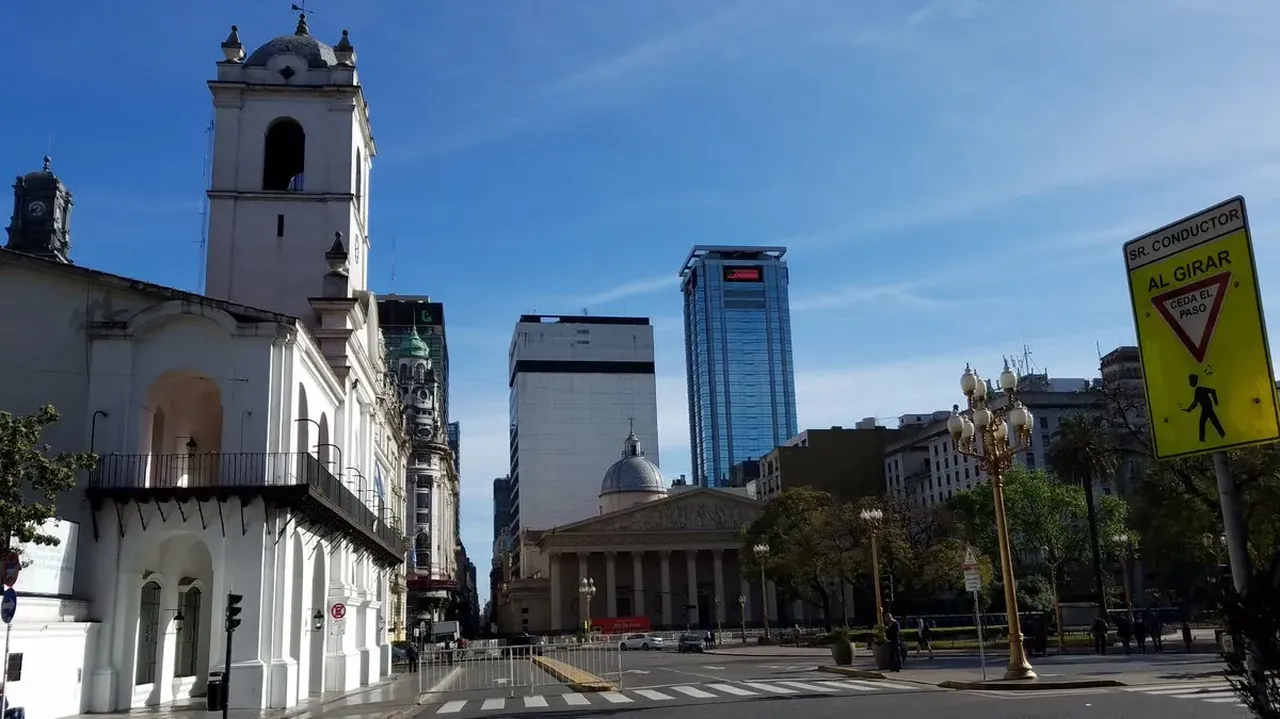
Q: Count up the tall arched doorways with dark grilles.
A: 2